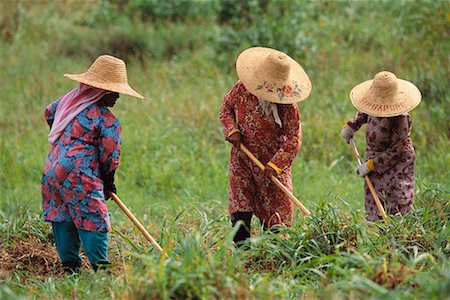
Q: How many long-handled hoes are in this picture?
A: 3